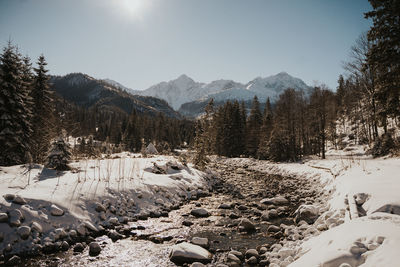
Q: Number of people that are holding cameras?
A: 0